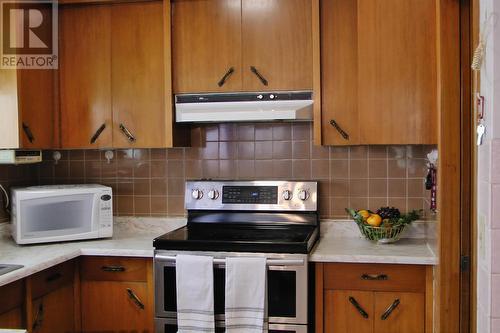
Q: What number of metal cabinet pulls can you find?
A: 13